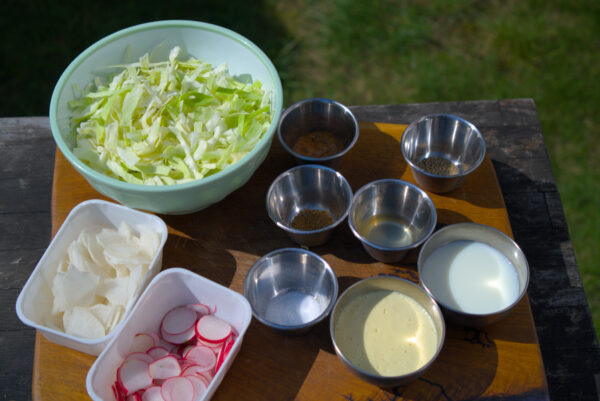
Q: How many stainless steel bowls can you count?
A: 7